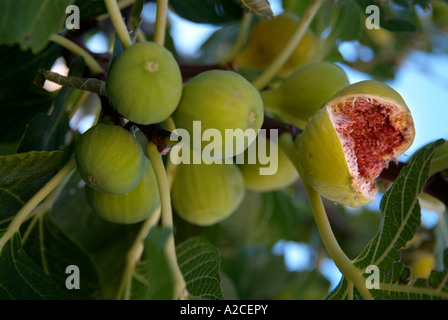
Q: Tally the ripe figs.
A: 1